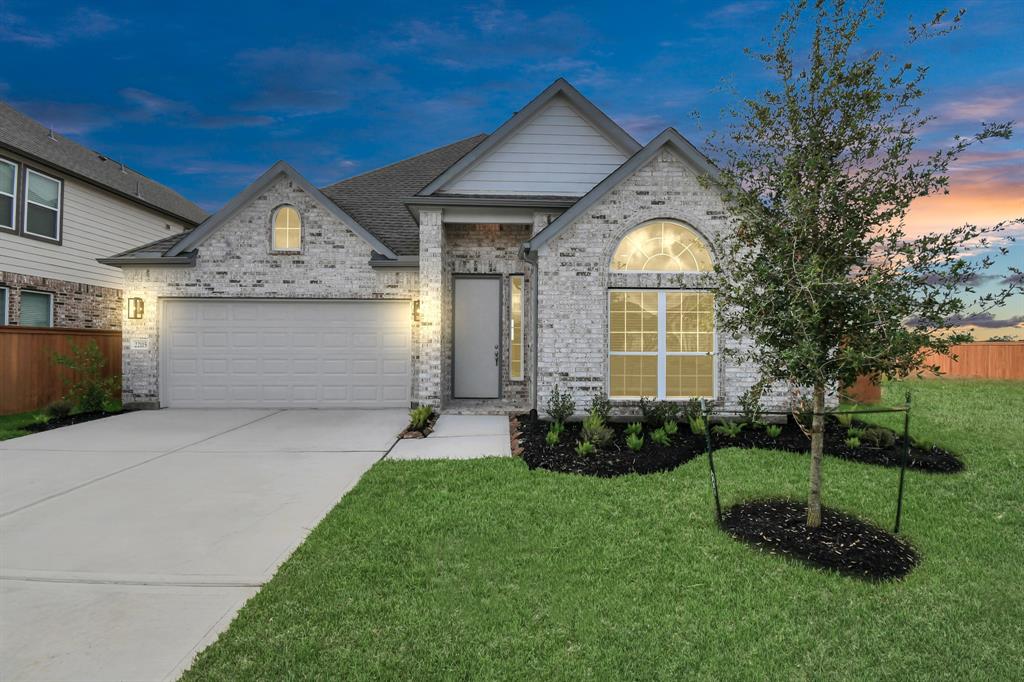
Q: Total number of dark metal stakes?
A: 2